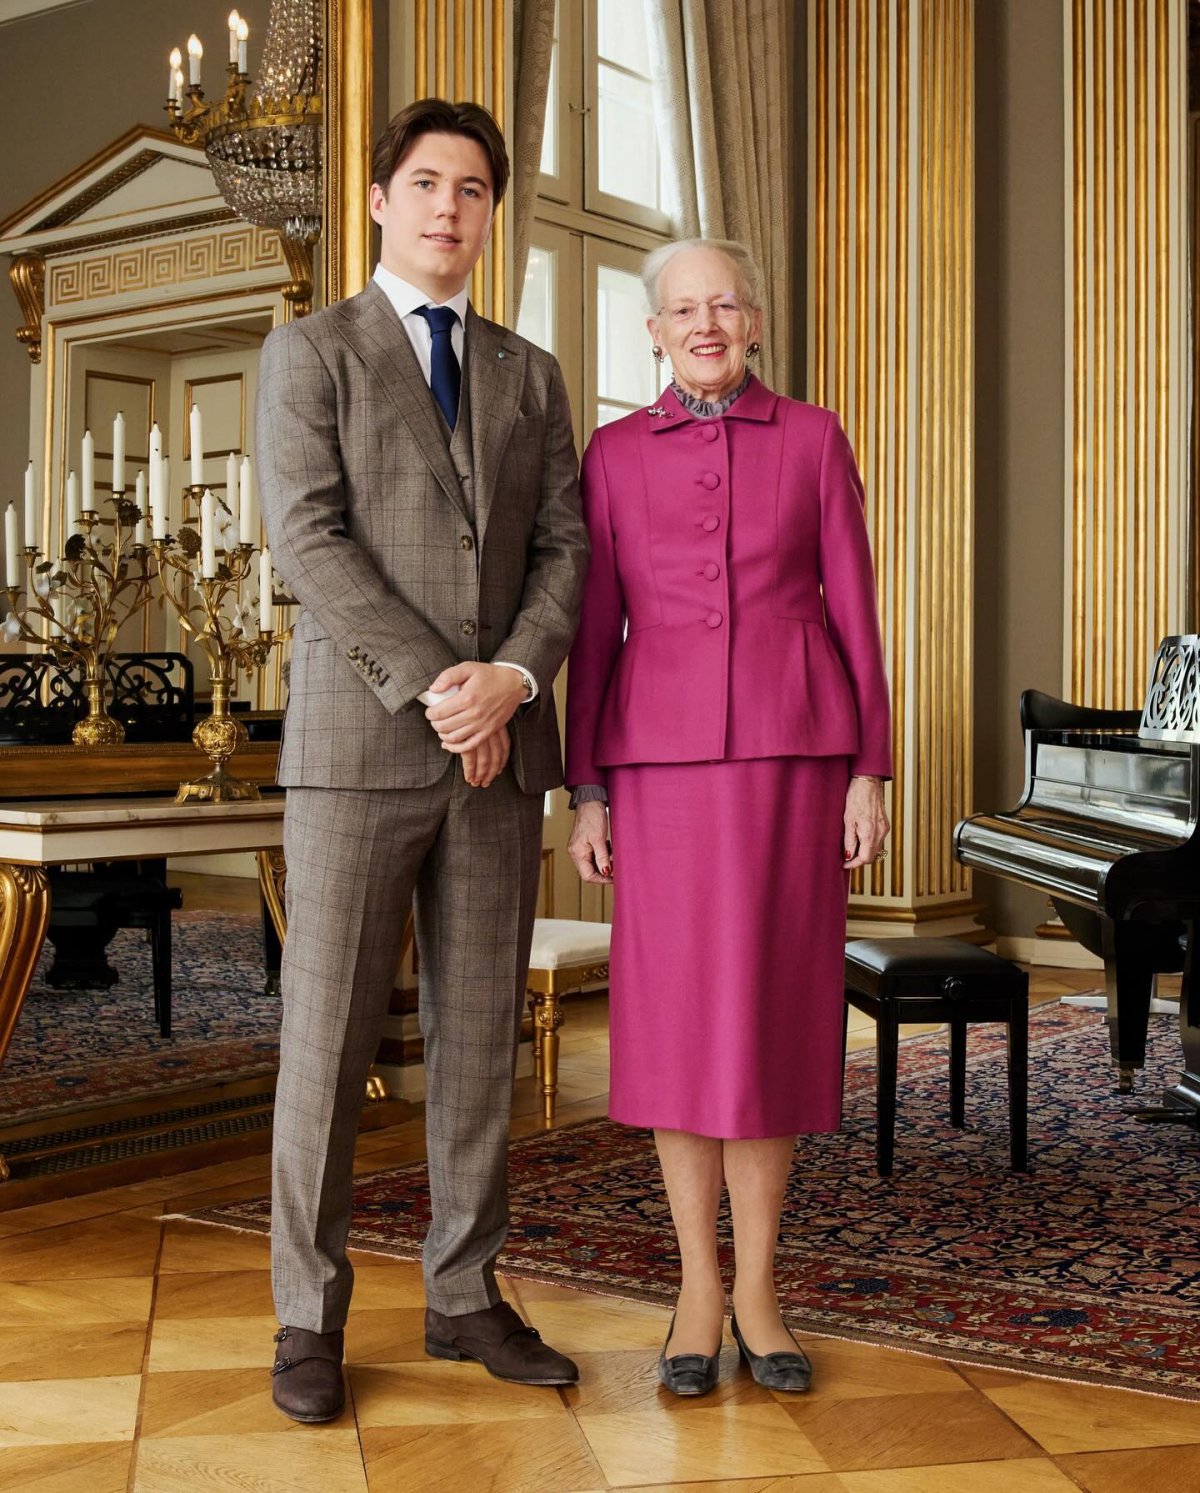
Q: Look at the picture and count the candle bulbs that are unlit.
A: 0